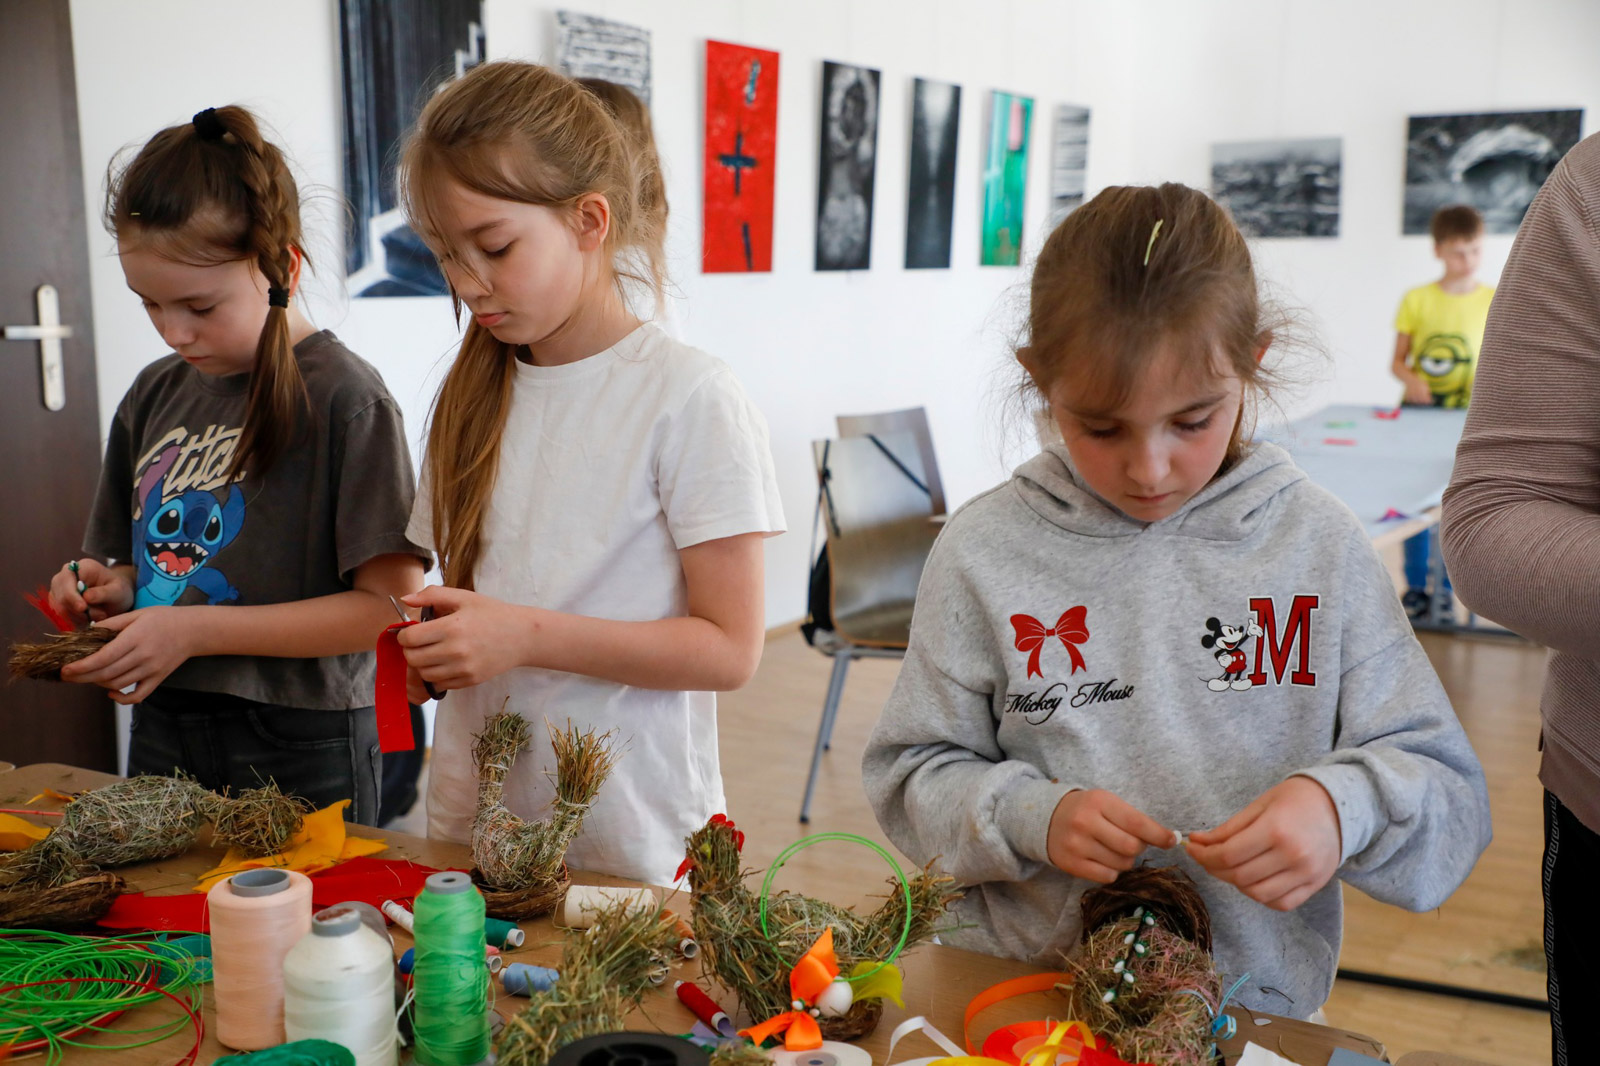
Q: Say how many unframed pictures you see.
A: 9